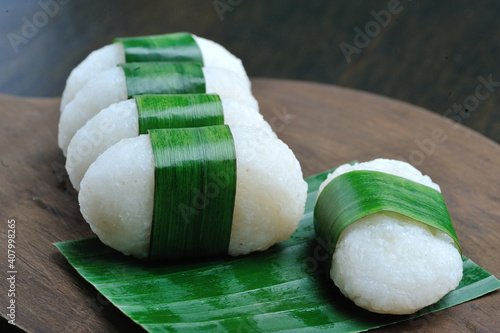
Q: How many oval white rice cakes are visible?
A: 5